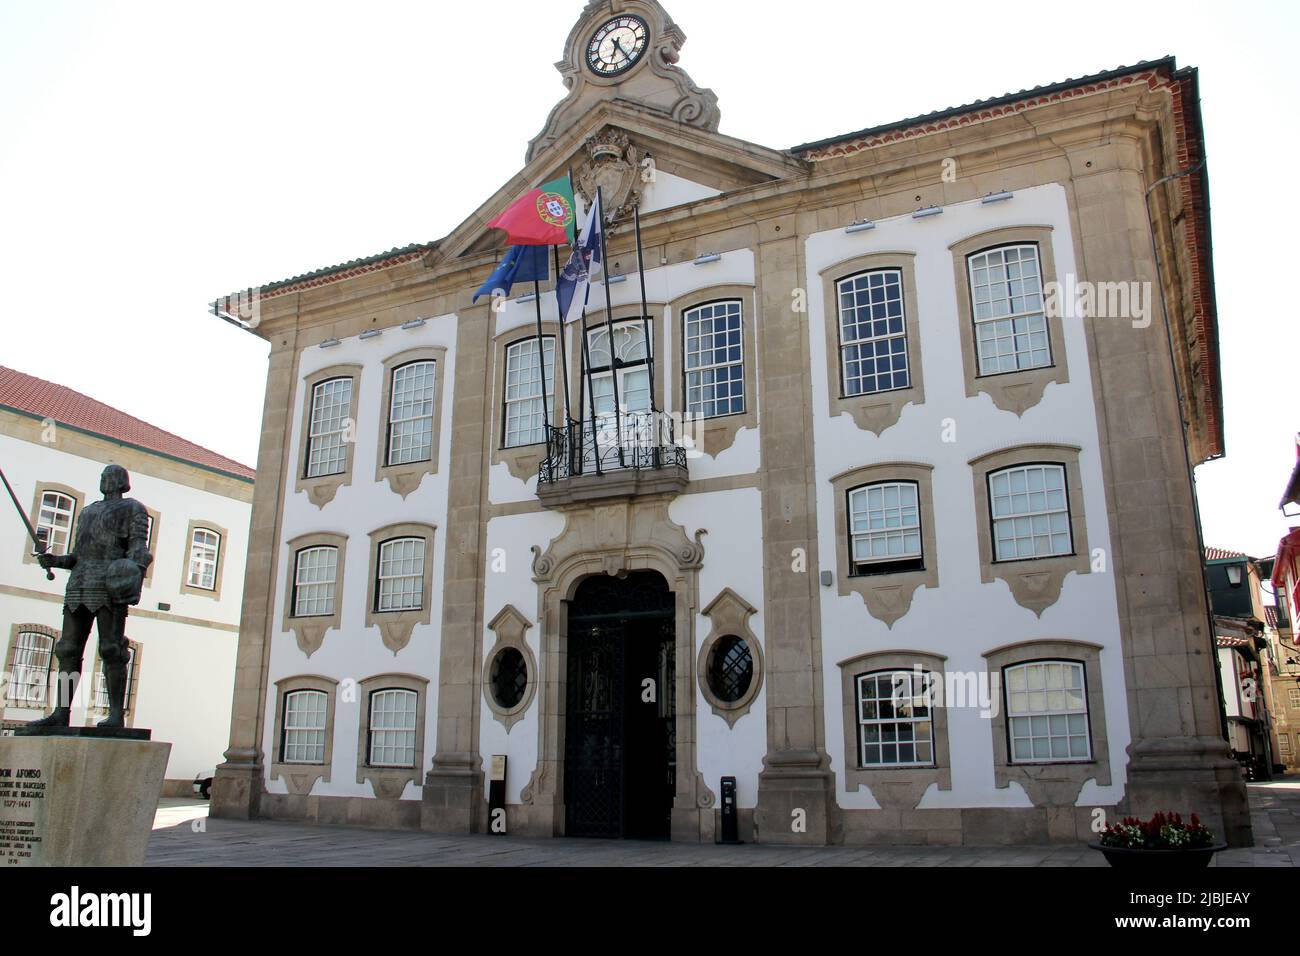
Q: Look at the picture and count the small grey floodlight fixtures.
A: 9